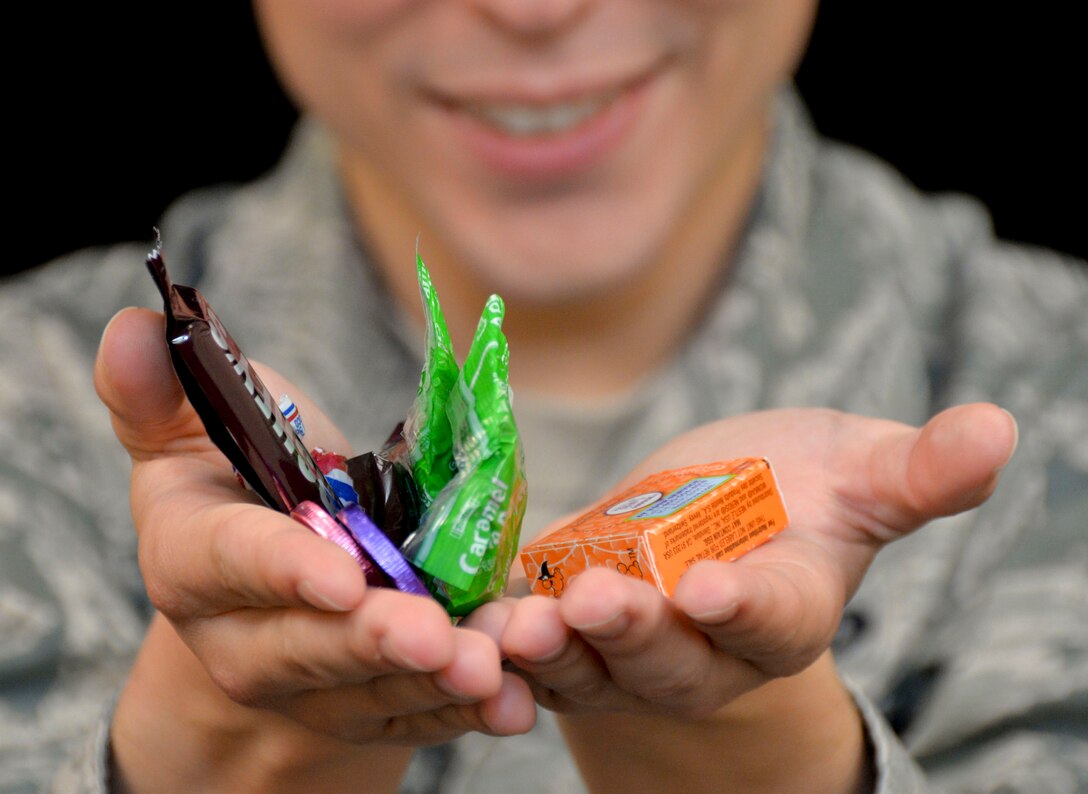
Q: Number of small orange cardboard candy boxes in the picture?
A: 1